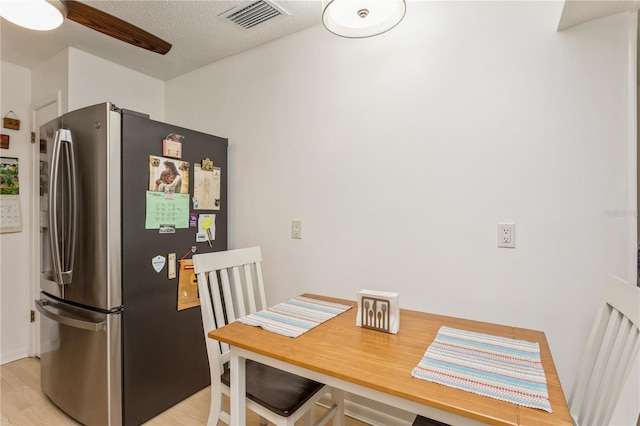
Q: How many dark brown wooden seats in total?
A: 2